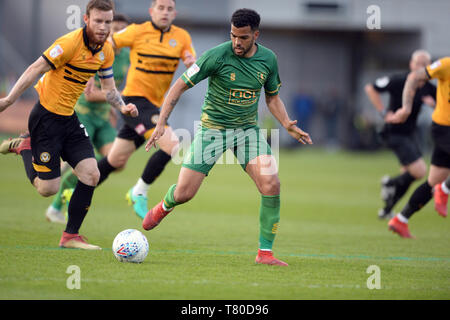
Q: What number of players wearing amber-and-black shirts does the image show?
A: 3